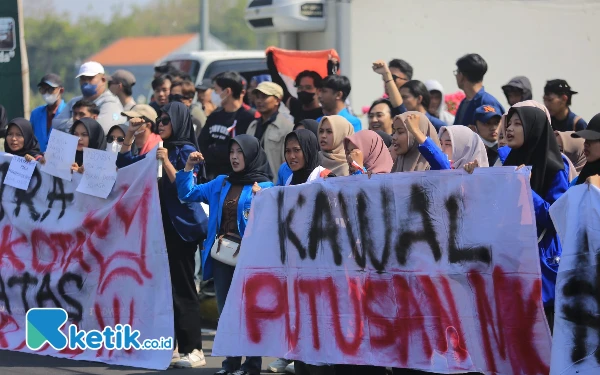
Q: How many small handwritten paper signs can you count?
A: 3